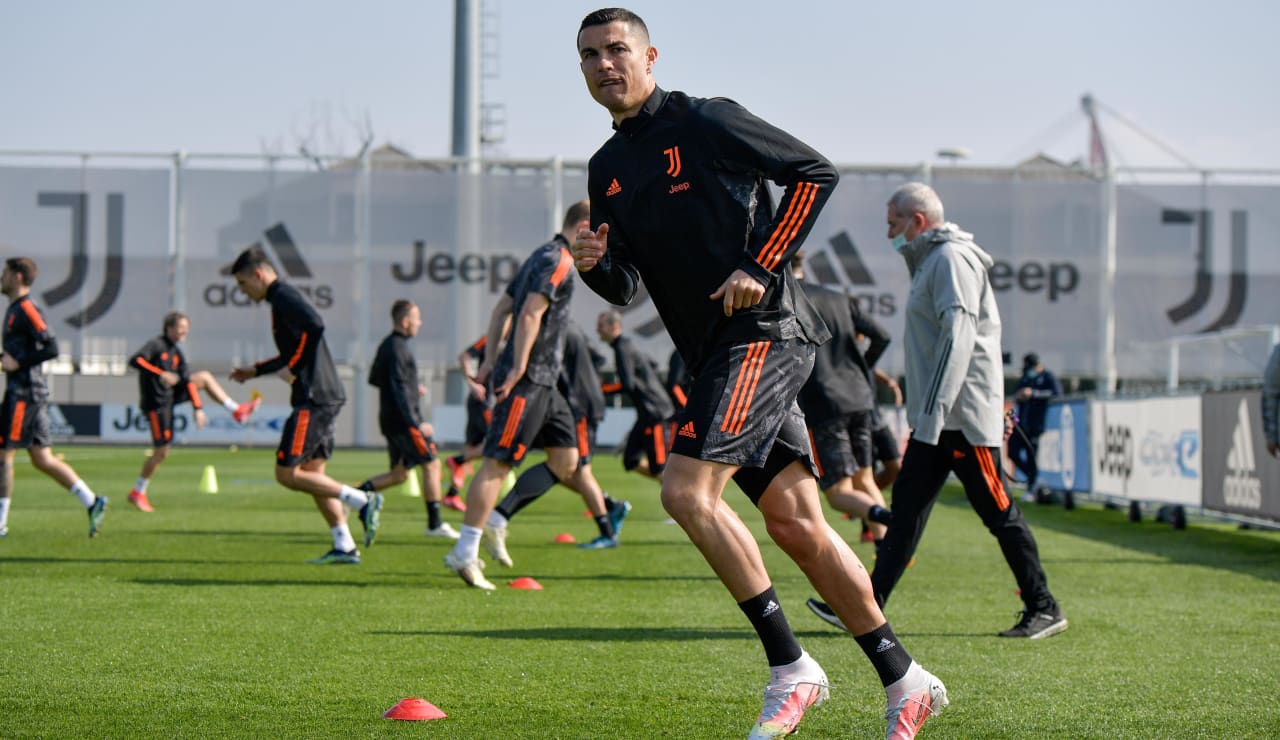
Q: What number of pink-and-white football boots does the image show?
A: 2